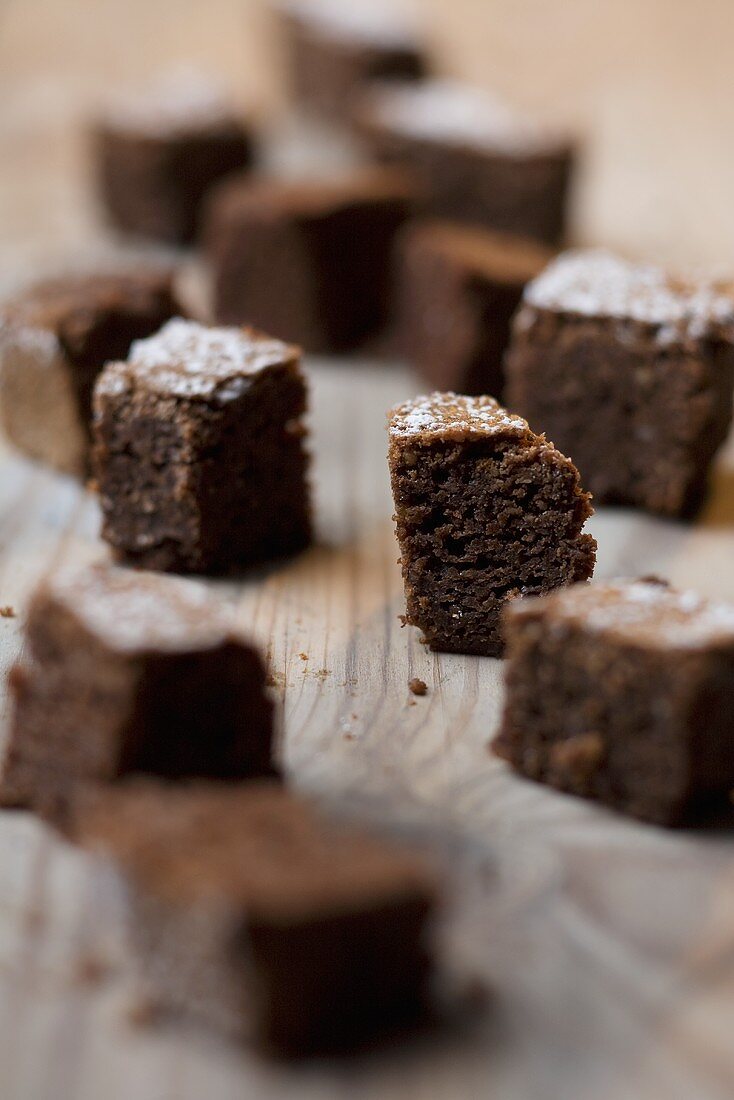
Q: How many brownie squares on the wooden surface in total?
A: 12